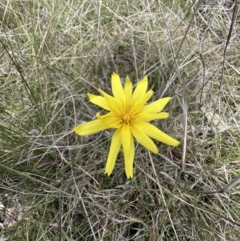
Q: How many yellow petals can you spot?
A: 15